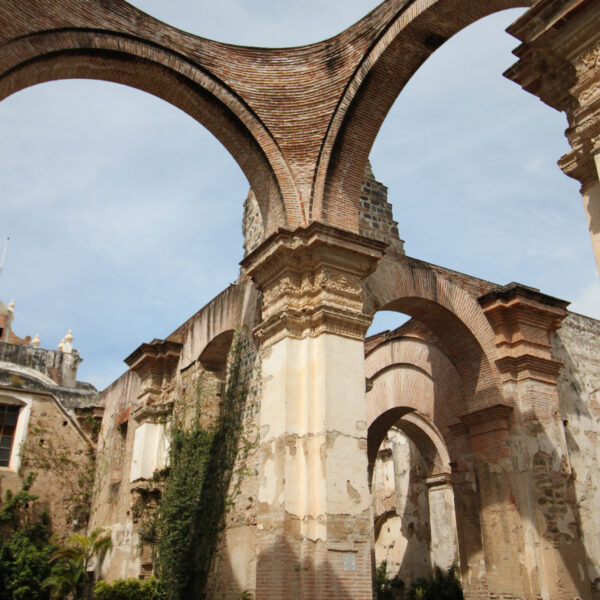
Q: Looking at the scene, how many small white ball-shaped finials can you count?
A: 4